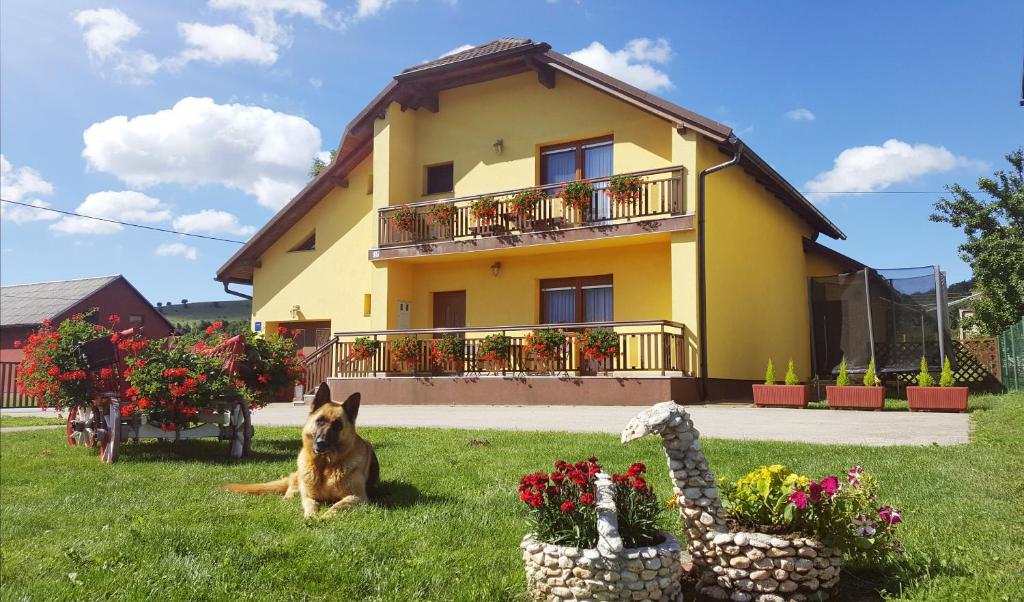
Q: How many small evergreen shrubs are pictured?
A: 6